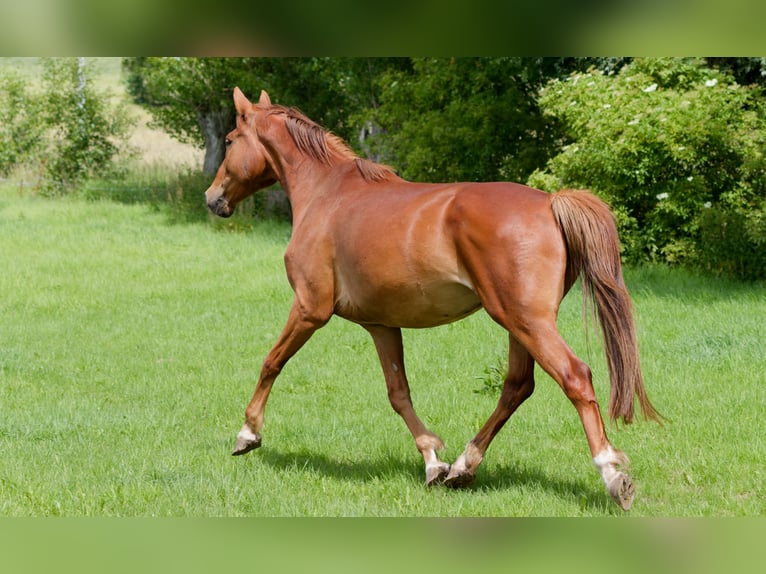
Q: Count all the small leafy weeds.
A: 1